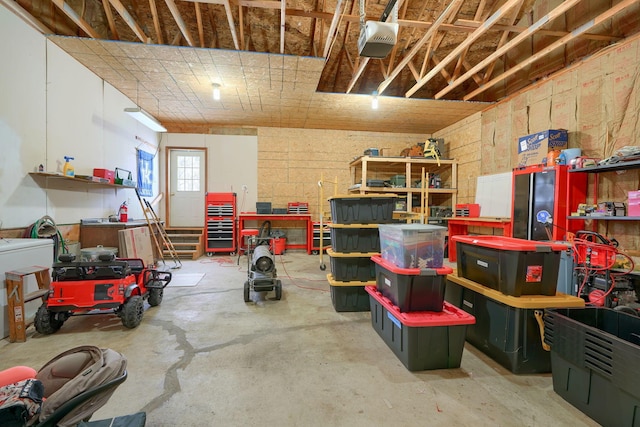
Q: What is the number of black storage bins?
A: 9